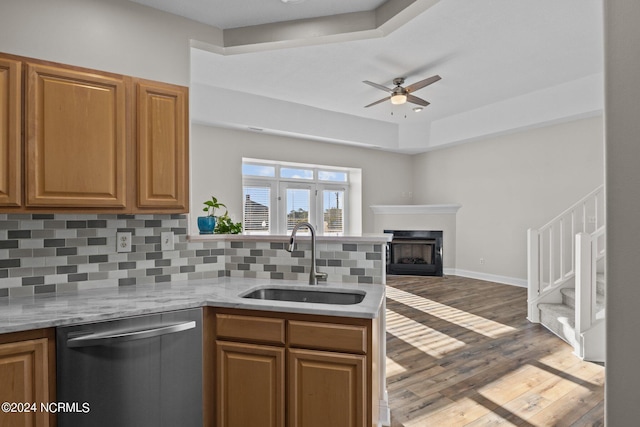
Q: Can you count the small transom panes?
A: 3